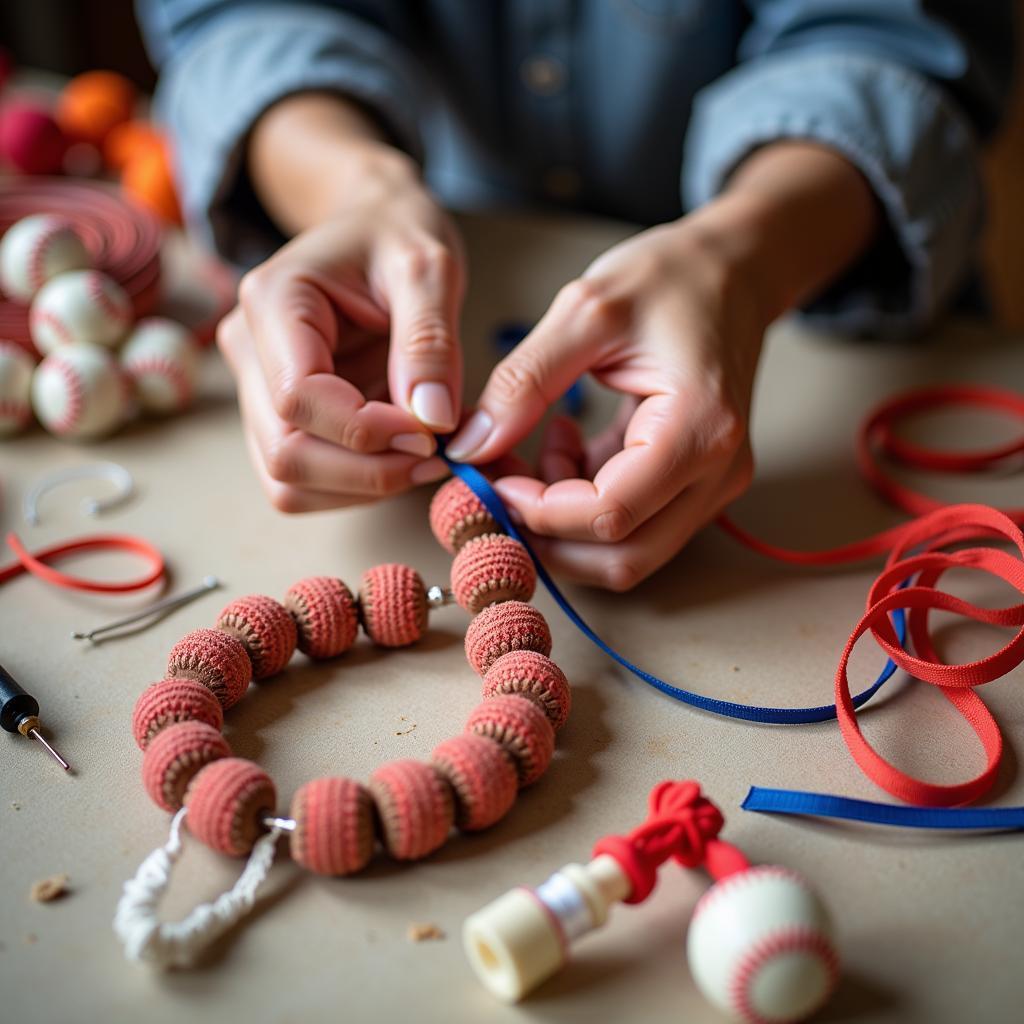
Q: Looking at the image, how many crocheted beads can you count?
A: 15